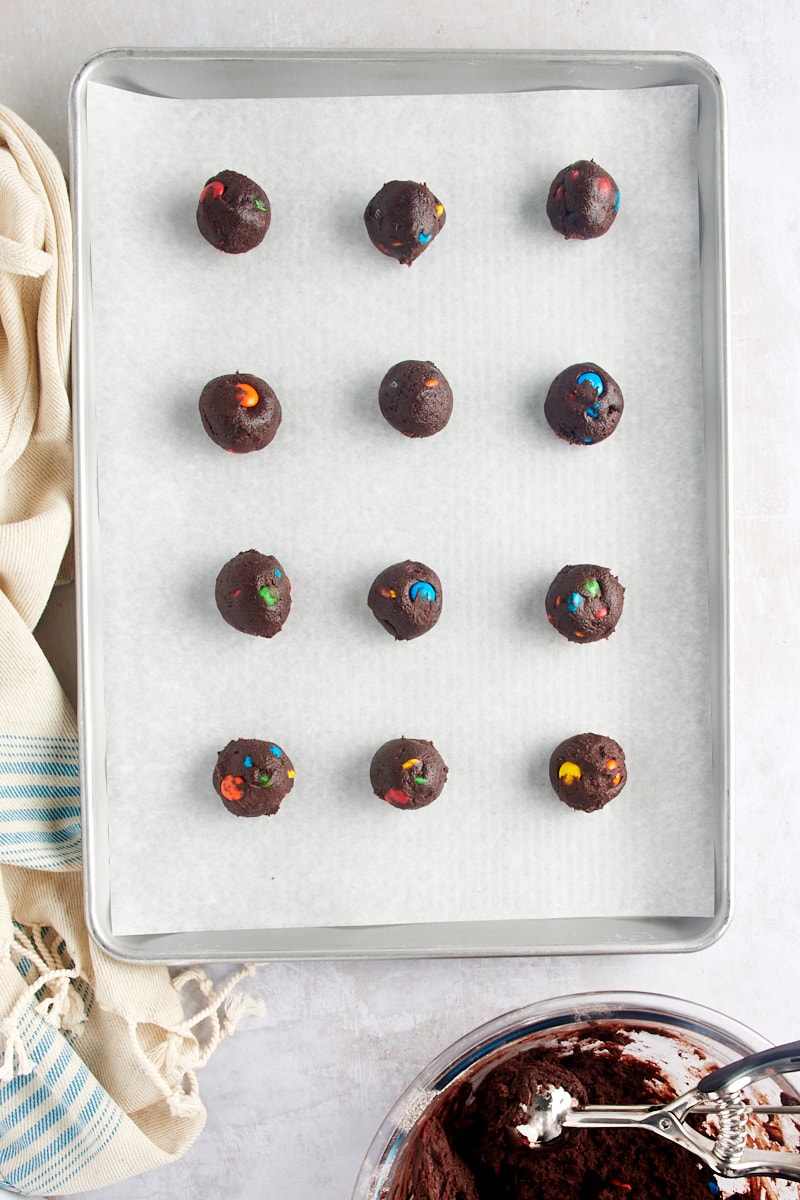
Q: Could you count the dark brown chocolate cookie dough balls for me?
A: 12